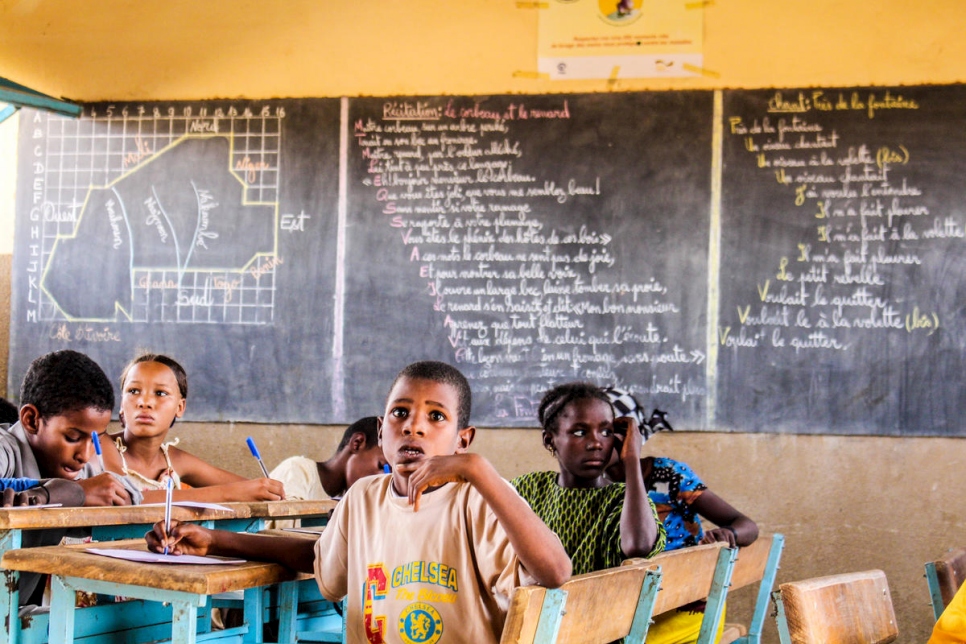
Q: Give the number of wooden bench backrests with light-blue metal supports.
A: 5